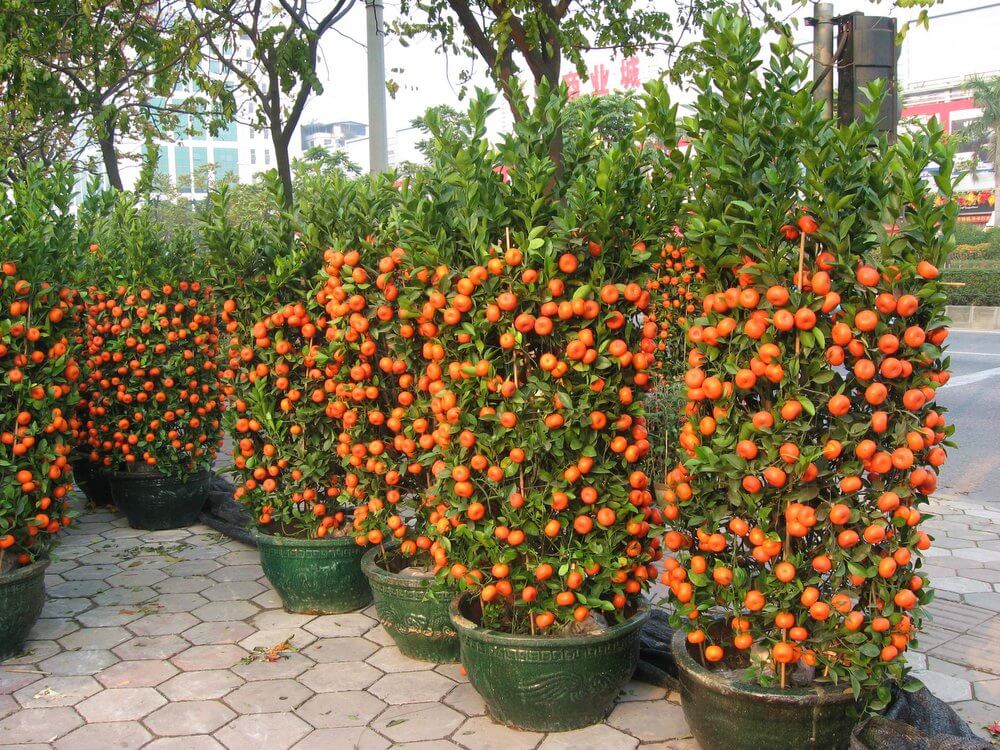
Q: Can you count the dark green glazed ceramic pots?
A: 7